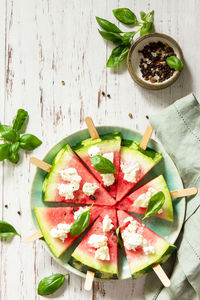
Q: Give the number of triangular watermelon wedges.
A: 7